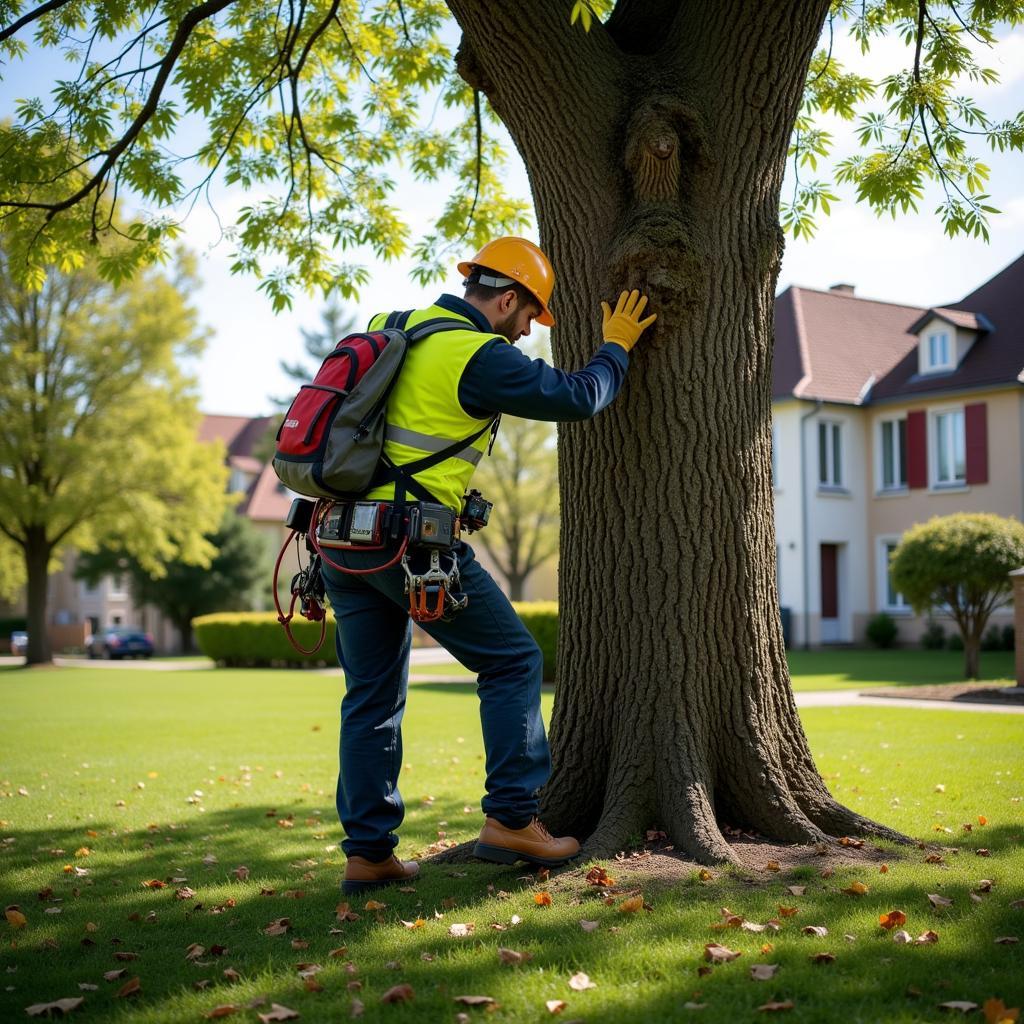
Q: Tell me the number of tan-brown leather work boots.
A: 2